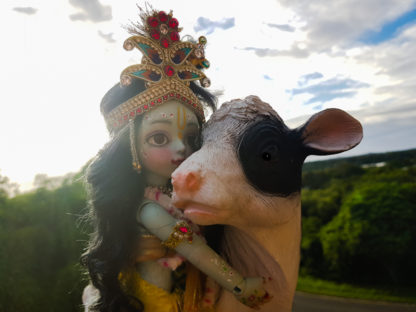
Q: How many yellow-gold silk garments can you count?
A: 1